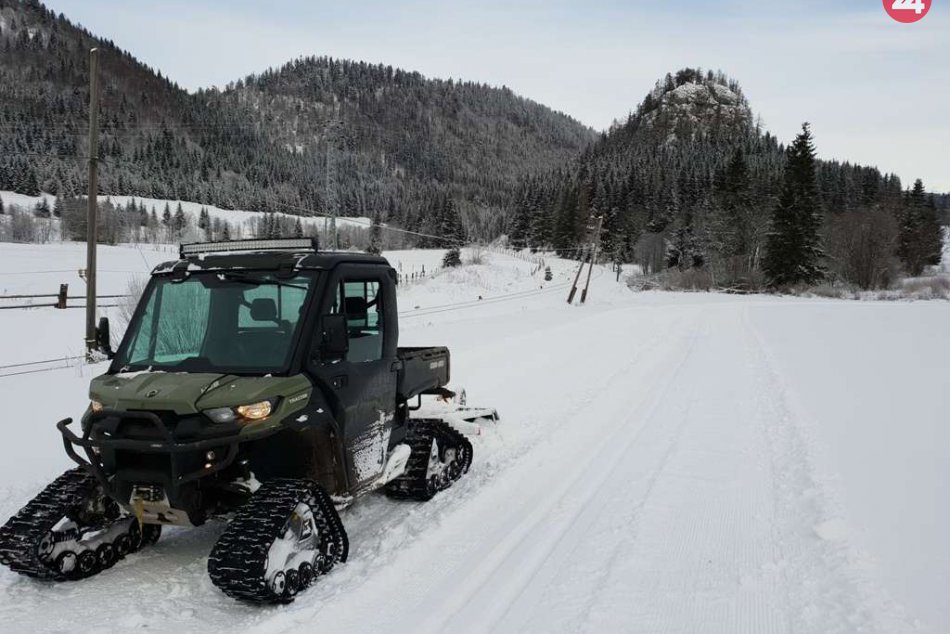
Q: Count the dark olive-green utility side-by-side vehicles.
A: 1